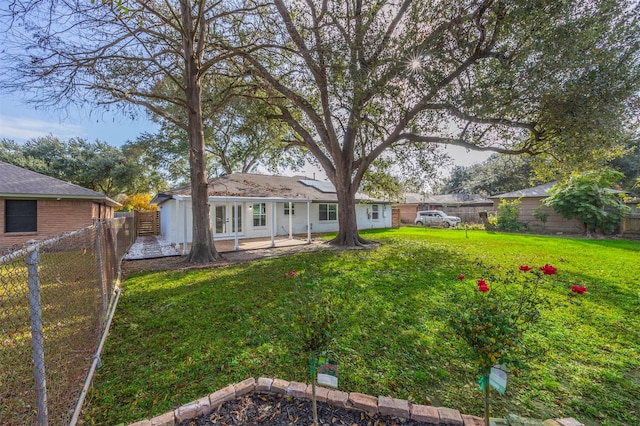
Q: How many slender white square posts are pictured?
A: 6